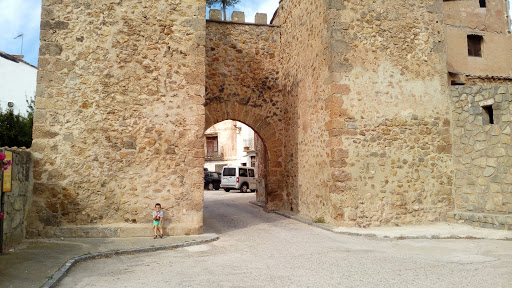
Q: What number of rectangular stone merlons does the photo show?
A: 3